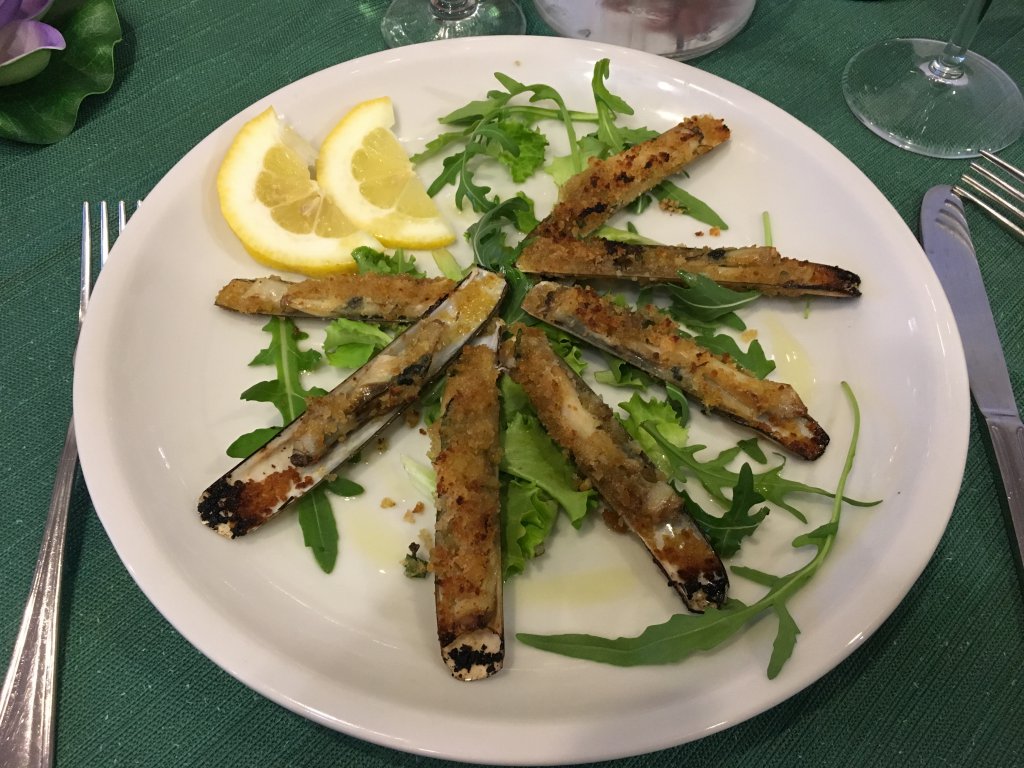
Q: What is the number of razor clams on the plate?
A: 7